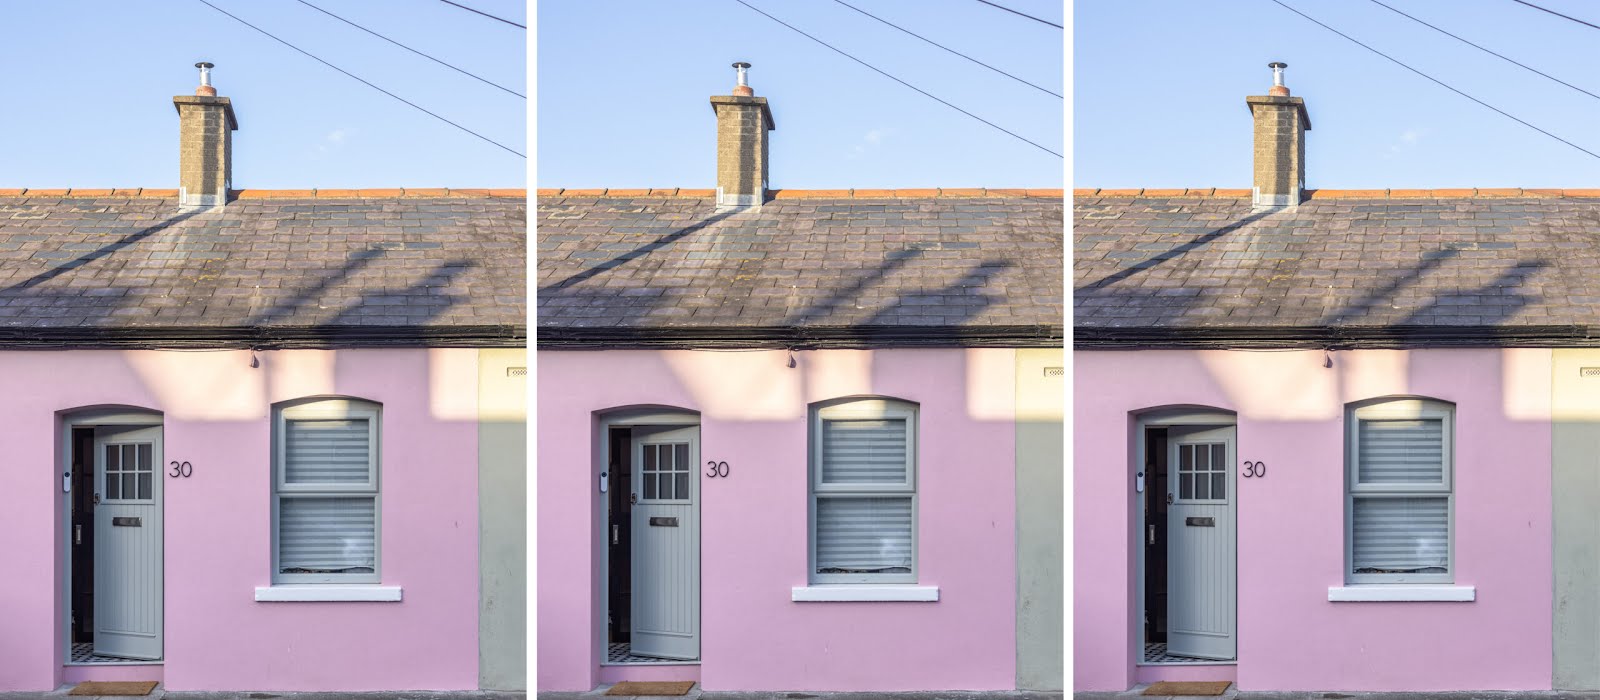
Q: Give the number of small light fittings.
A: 3